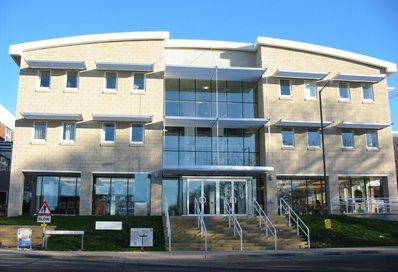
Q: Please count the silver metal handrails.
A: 5